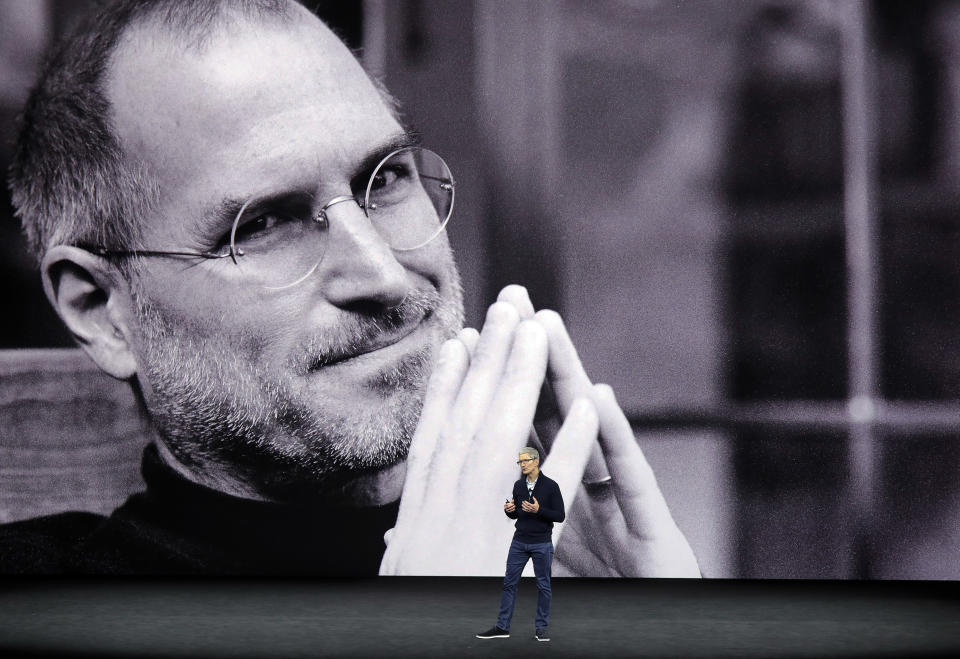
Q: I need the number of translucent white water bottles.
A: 0